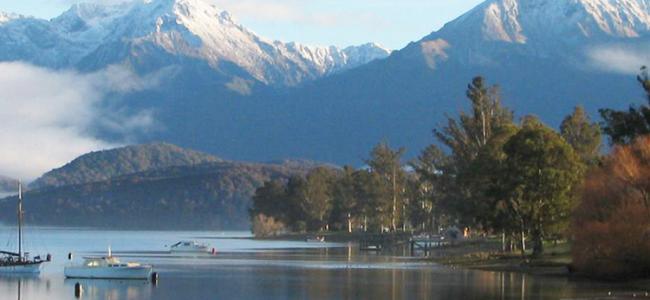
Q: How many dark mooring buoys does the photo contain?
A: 3